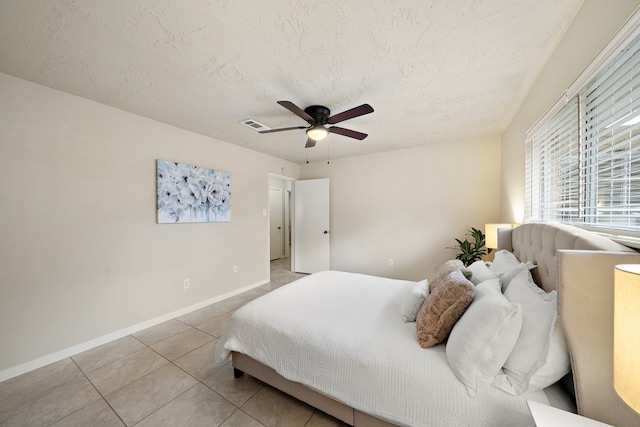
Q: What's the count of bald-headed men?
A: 0